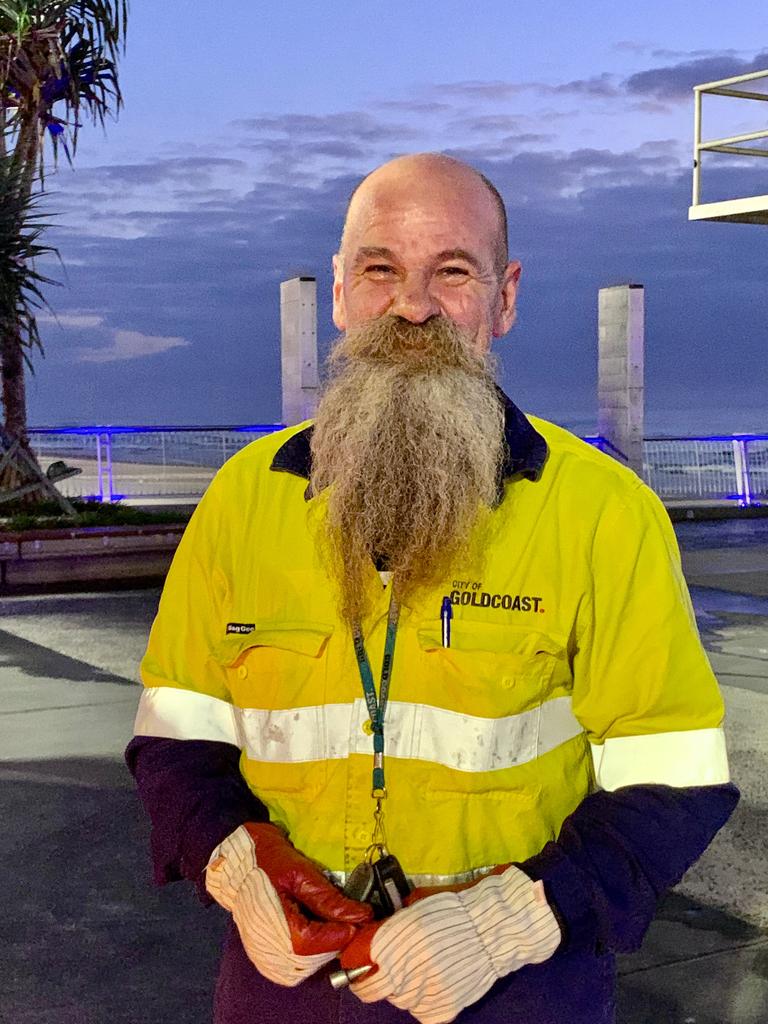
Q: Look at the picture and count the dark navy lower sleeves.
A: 2